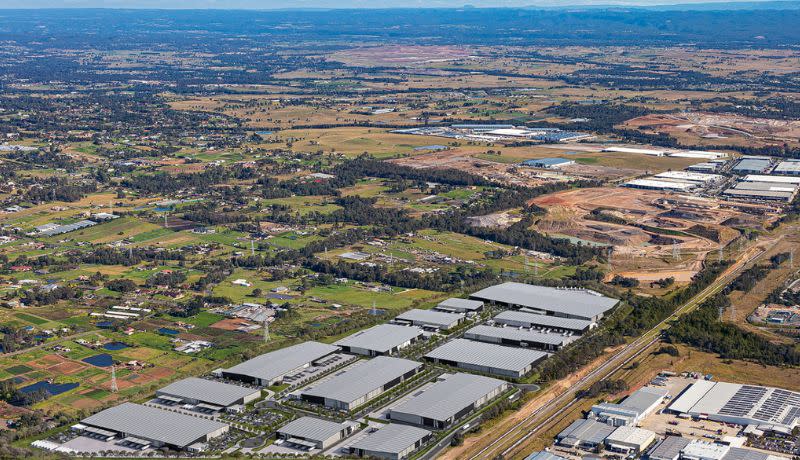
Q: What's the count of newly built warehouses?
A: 14